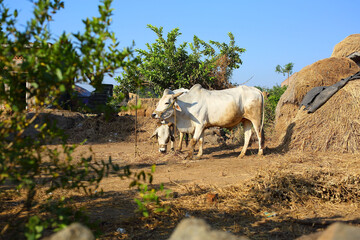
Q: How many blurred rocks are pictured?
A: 3